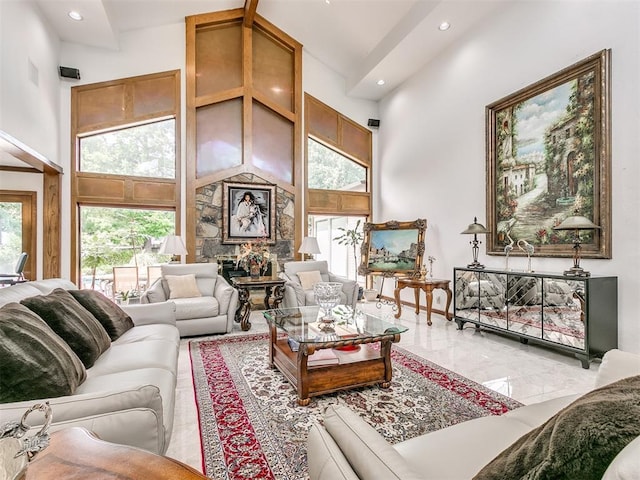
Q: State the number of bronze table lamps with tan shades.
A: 2